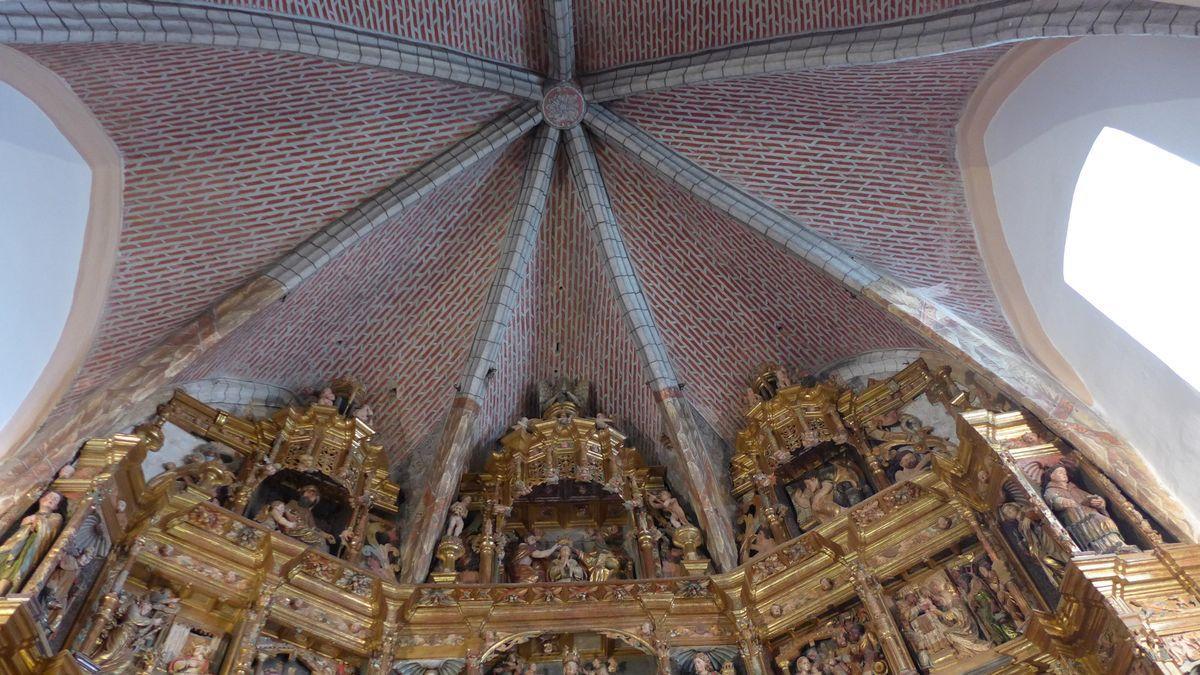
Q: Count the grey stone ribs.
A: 7